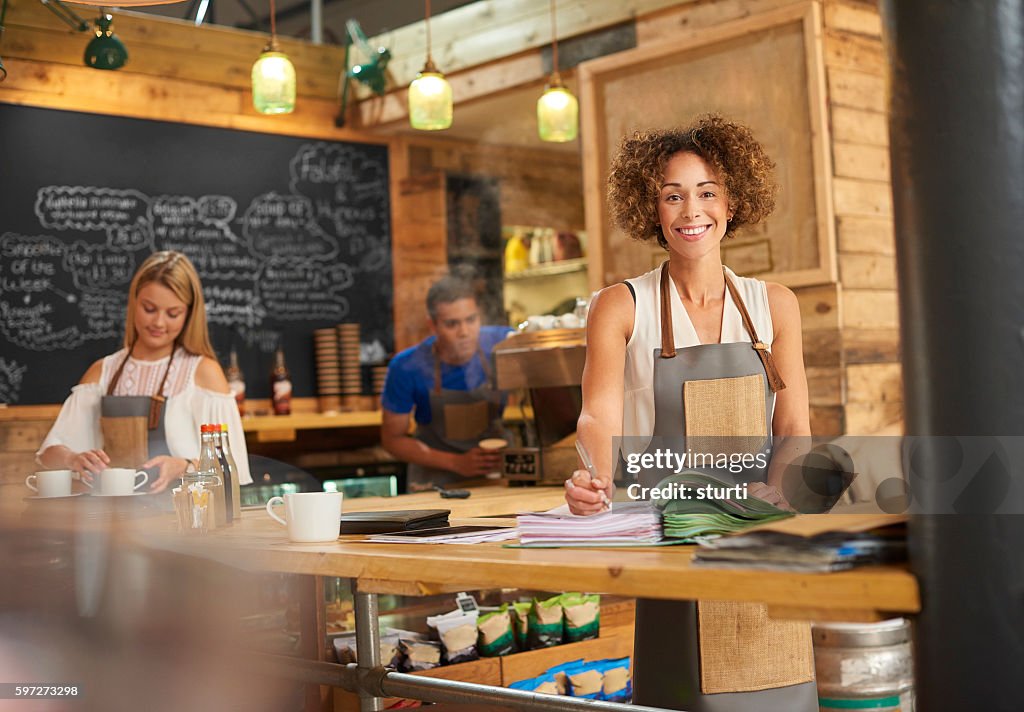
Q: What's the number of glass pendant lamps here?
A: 3